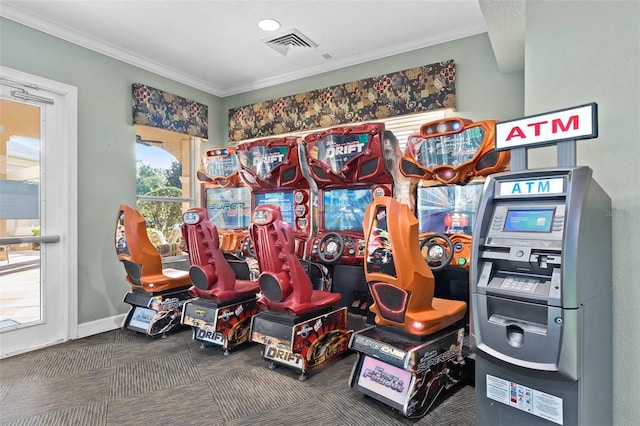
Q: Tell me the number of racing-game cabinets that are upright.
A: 4